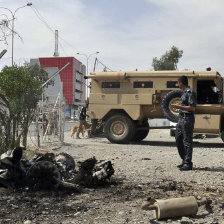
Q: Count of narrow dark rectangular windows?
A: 3